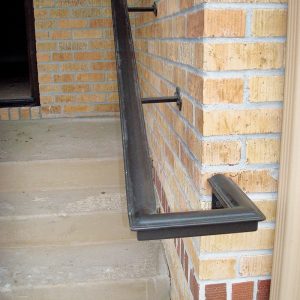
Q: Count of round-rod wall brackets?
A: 2